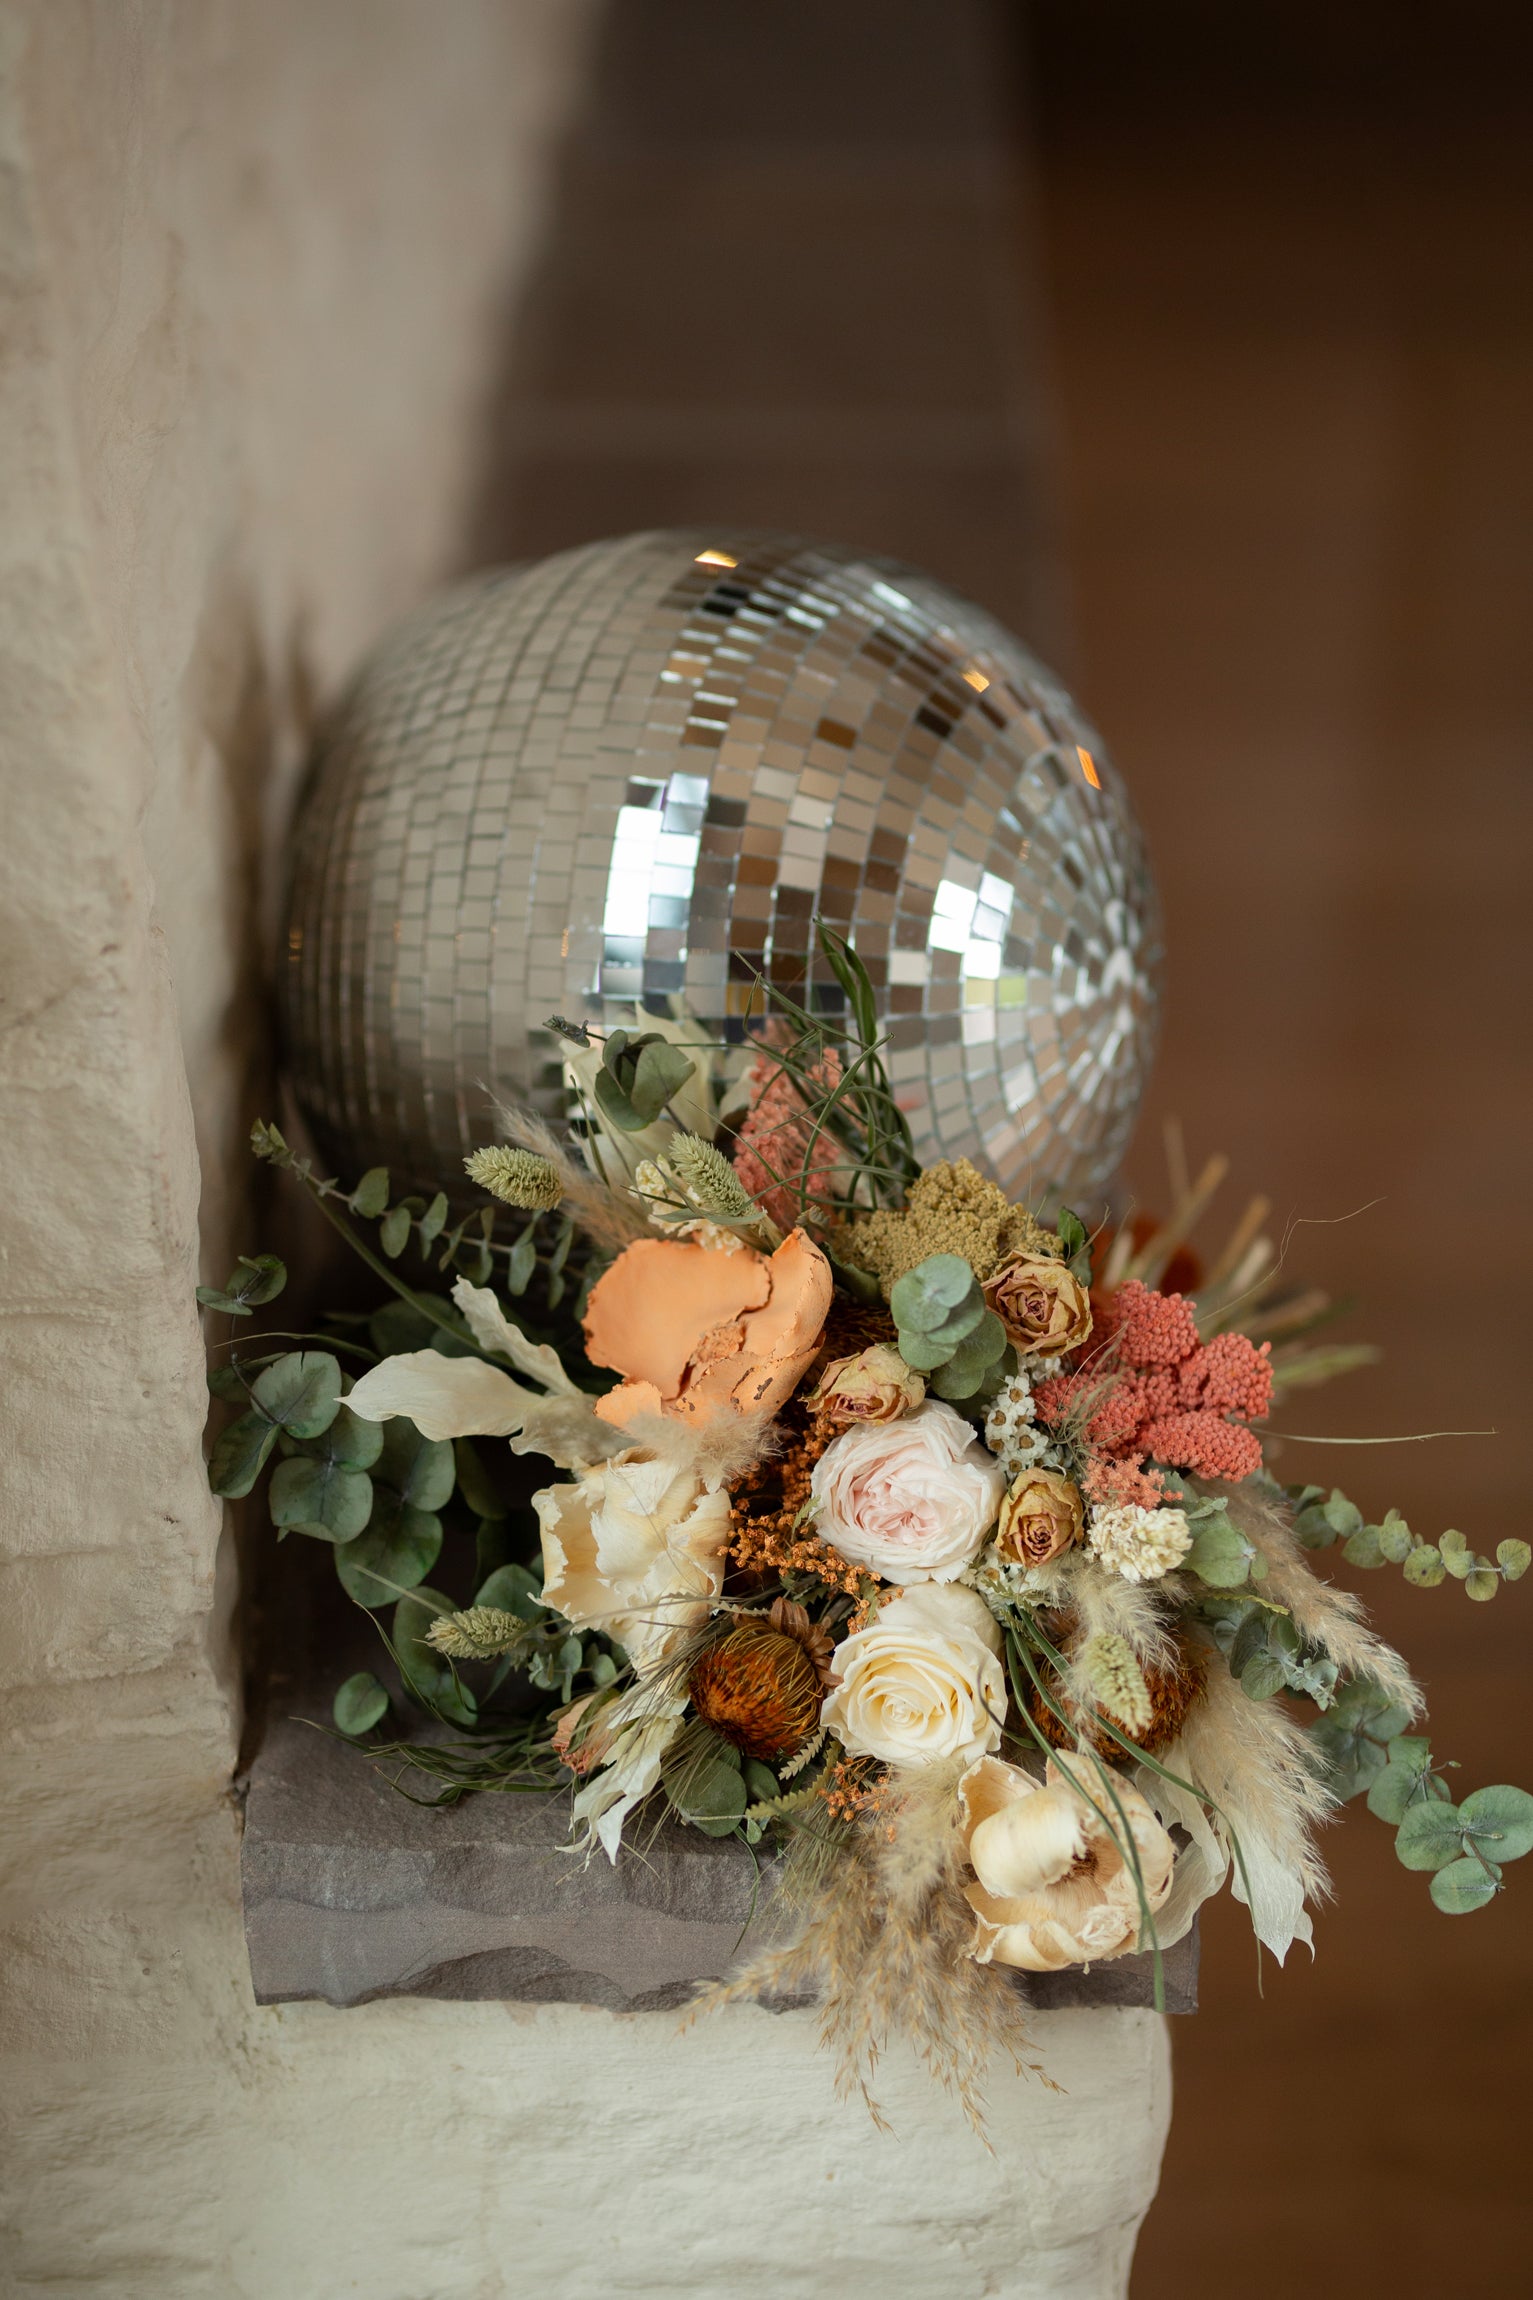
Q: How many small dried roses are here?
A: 3